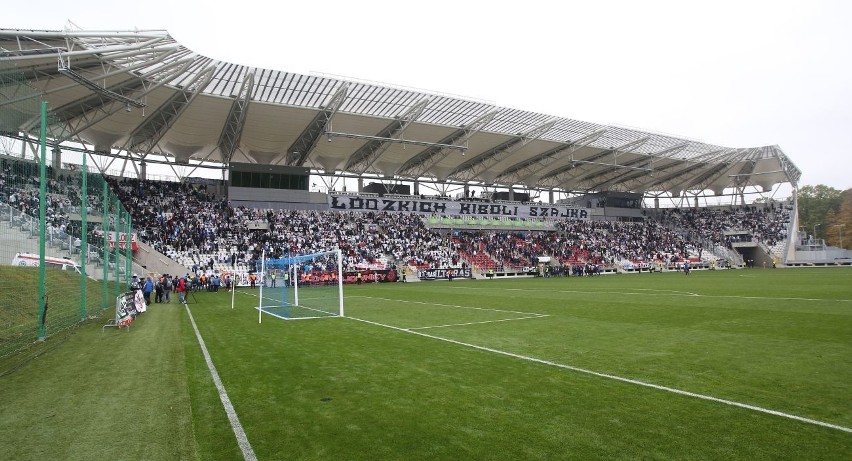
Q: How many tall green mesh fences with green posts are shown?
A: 1